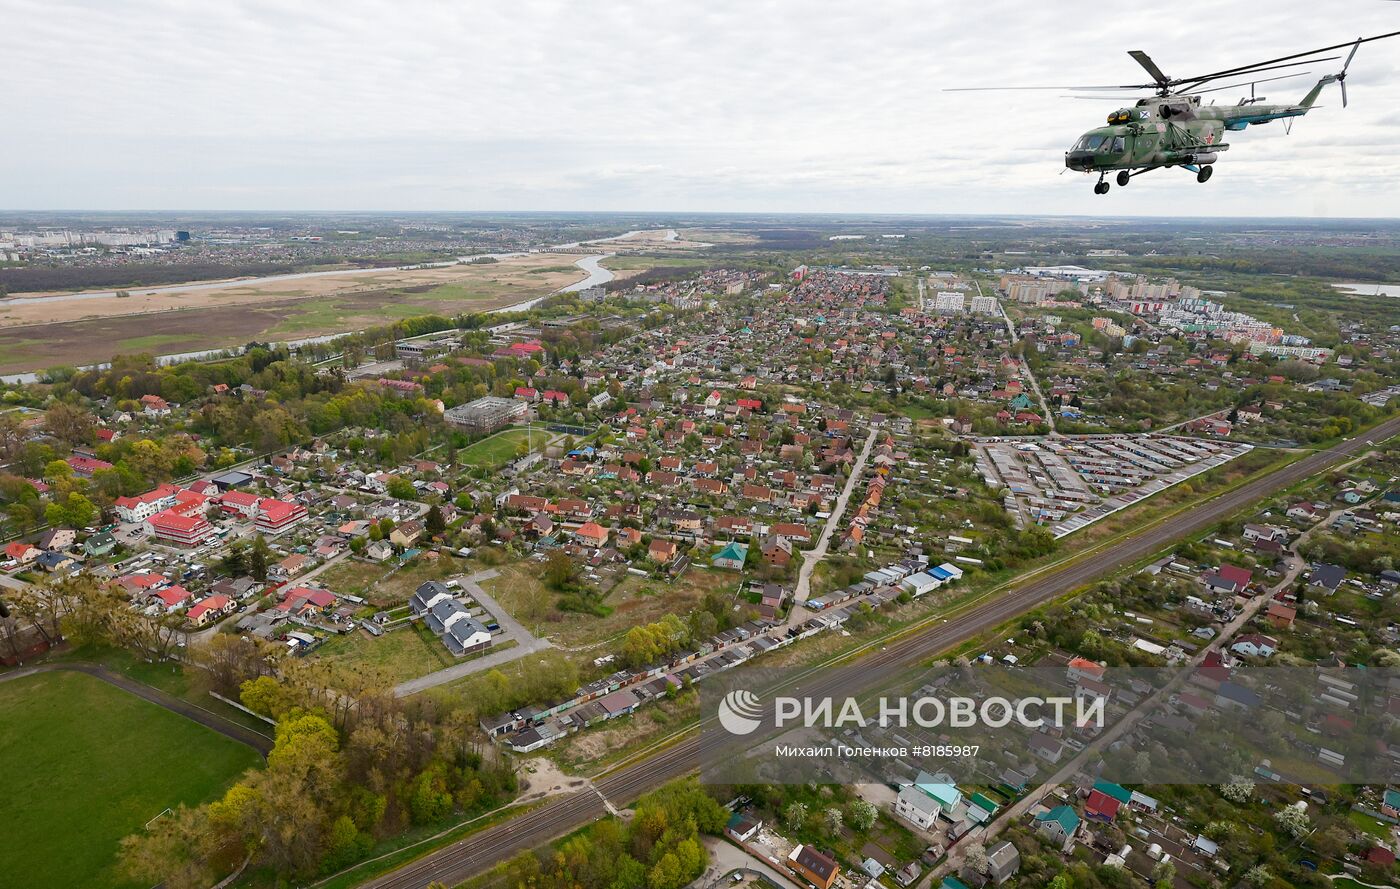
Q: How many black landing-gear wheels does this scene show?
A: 4